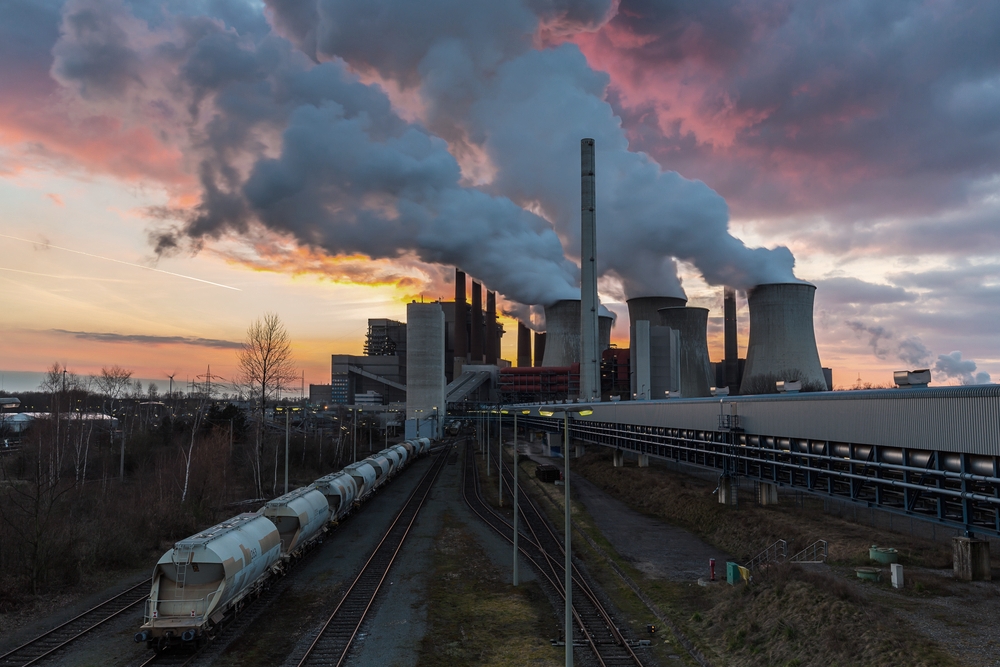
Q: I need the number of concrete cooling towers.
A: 5